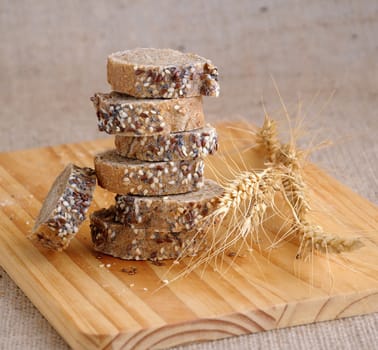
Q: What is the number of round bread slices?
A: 7